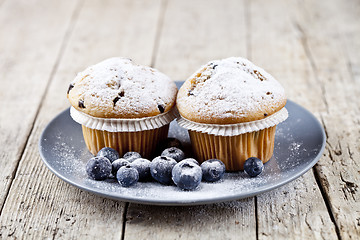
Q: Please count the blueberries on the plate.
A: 12